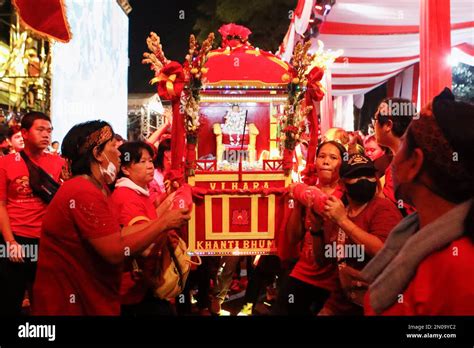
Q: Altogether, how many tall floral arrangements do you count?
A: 2